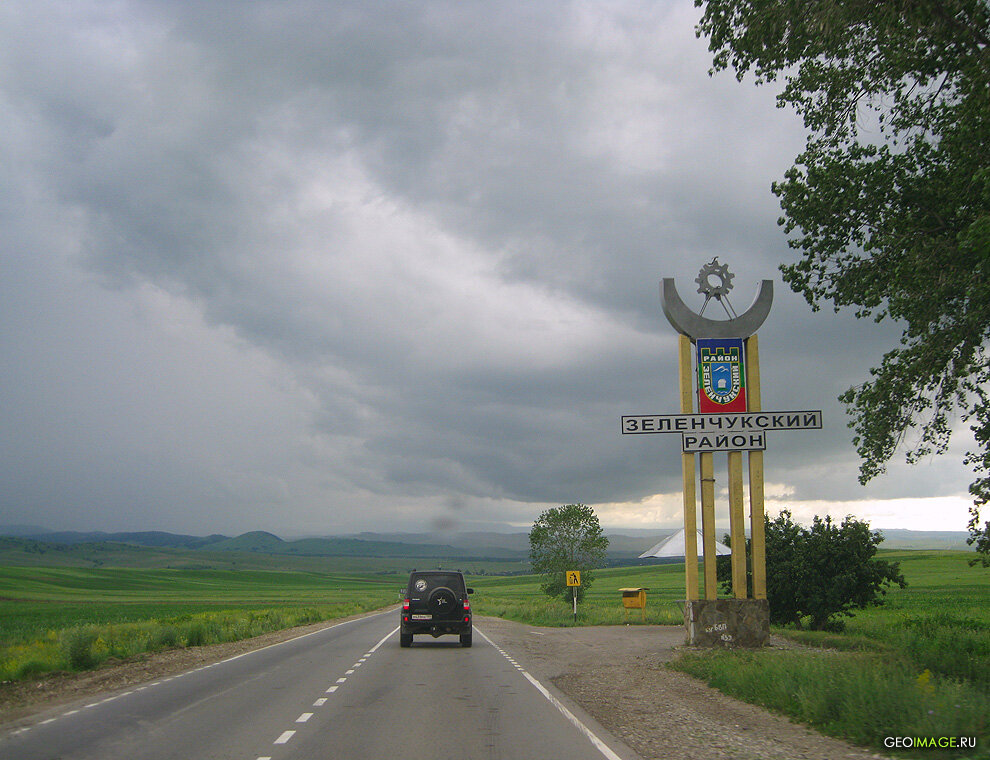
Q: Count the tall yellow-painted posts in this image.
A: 4